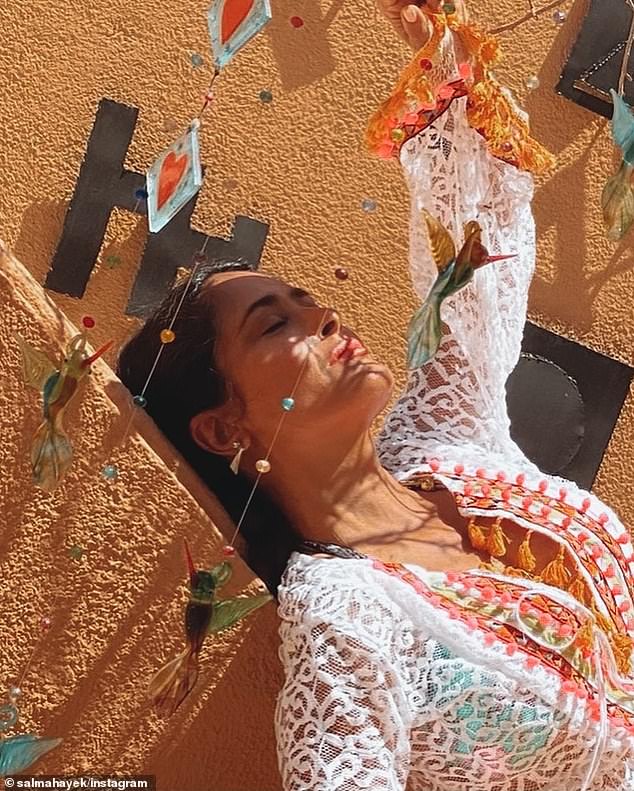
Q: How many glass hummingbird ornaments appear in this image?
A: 5